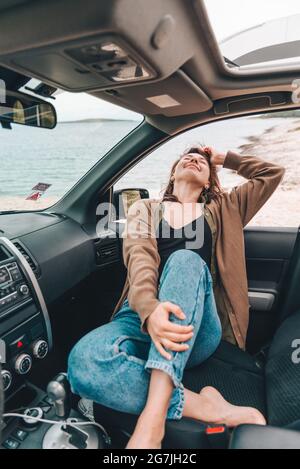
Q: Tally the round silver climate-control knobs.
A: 3